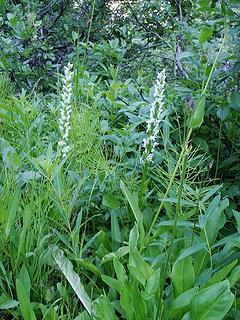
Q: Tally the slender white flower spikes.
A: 2